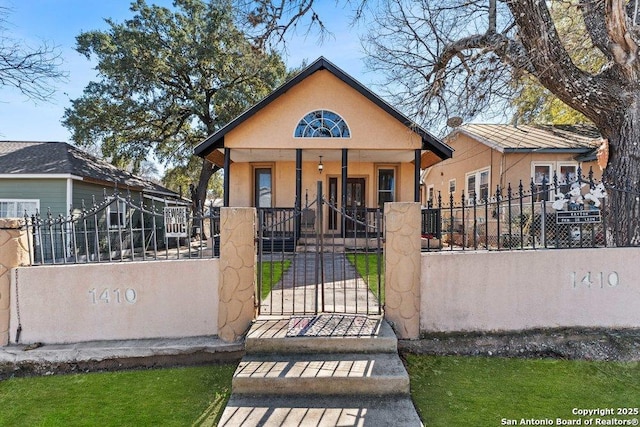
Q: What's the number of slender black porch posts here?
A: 4